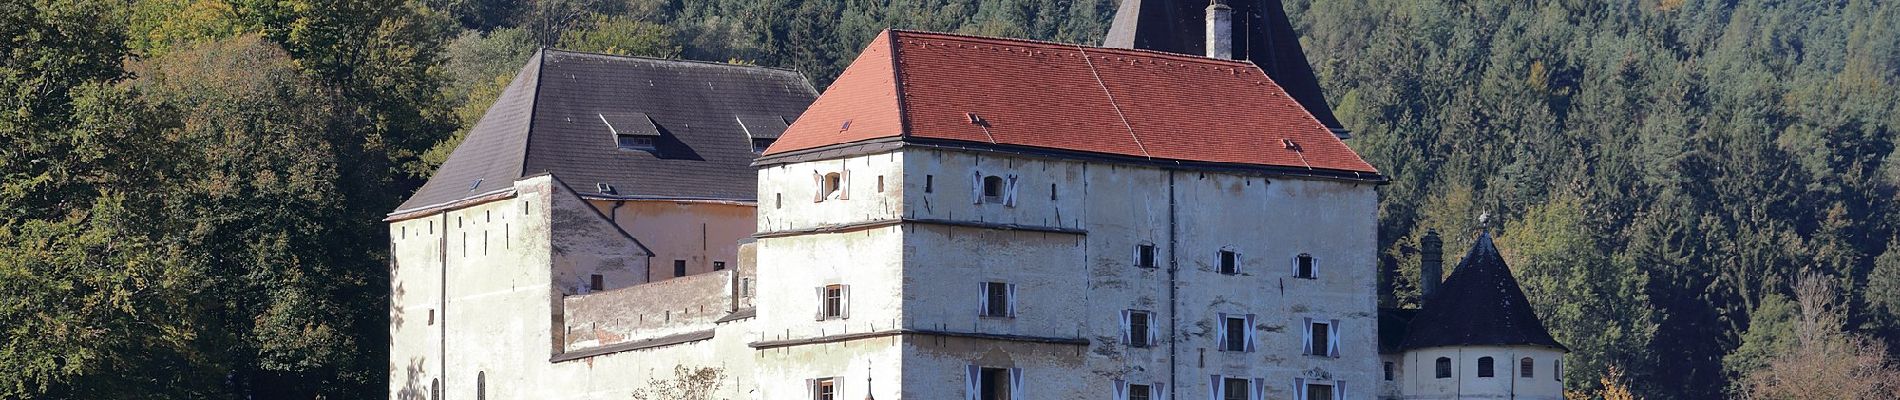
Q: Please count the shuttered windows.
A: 15